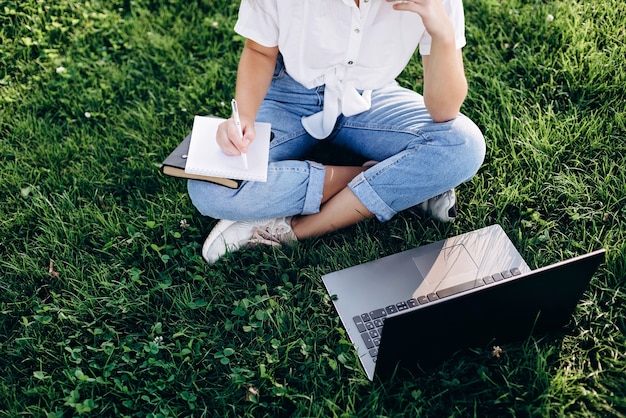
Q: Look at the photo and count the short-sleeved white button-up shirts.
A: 1